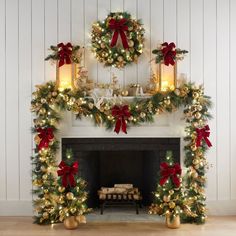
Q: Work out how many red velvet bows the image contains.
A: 8